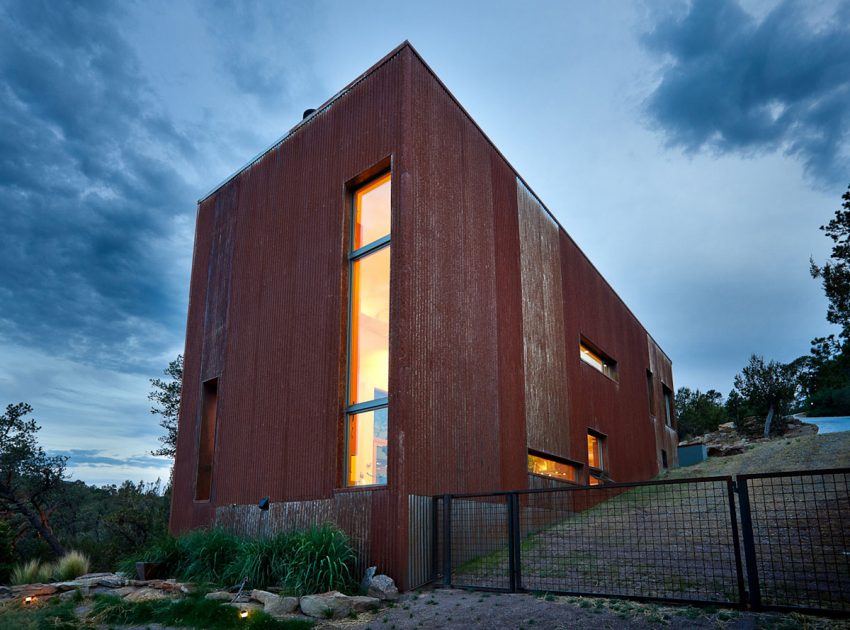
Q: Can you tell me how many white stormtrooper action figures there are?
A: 0